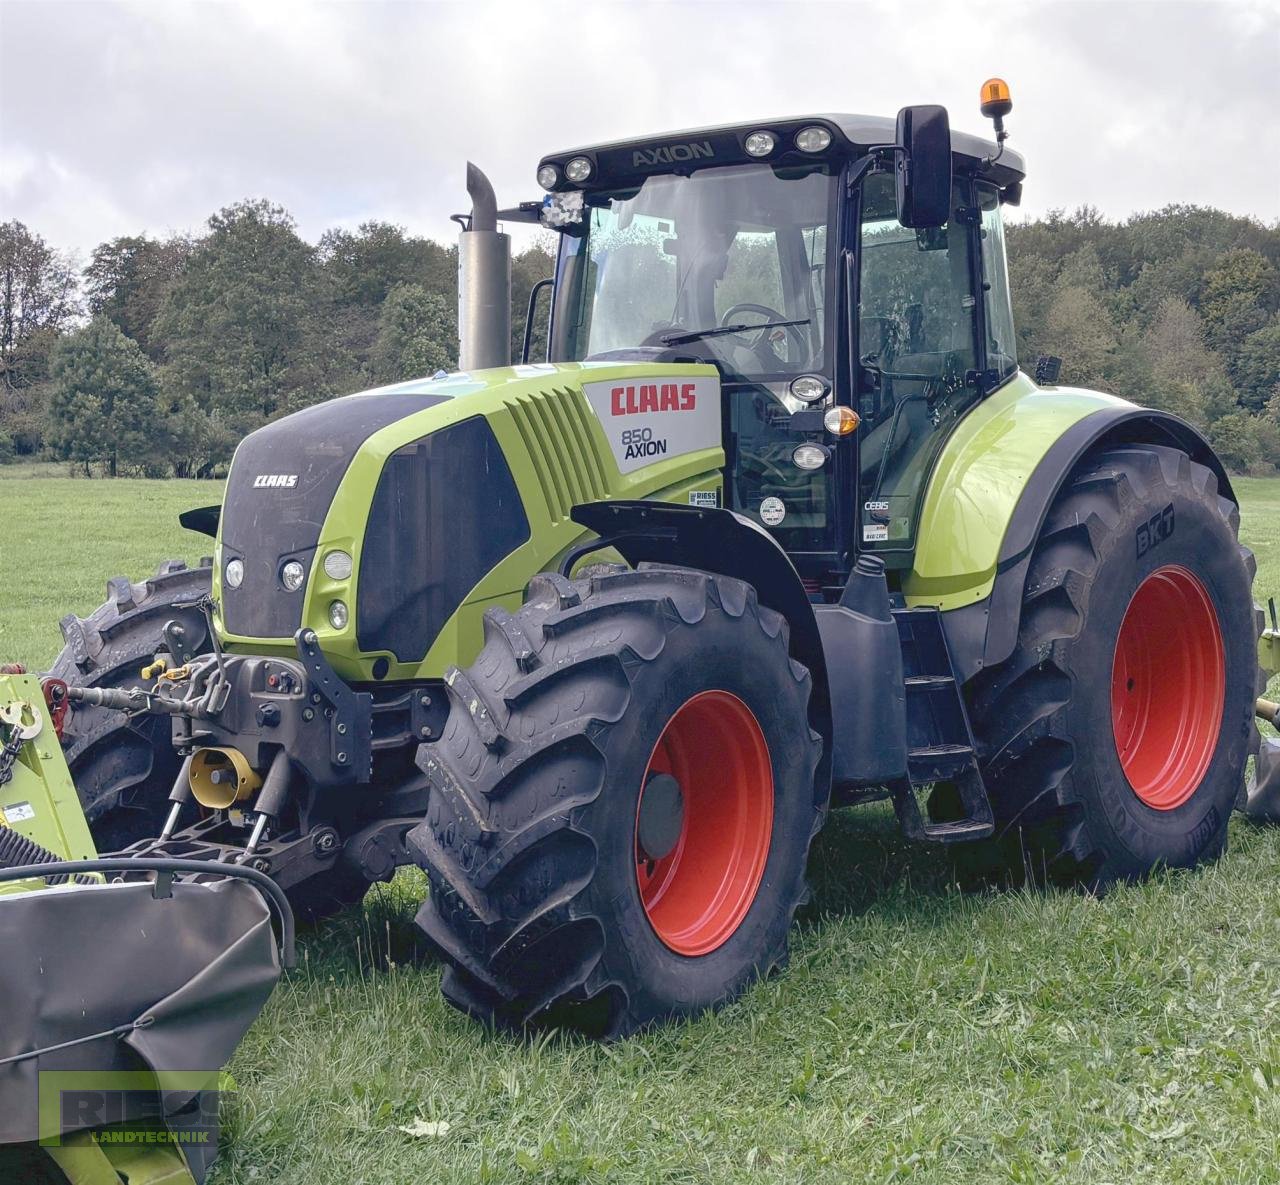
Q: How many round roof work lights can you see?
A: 4